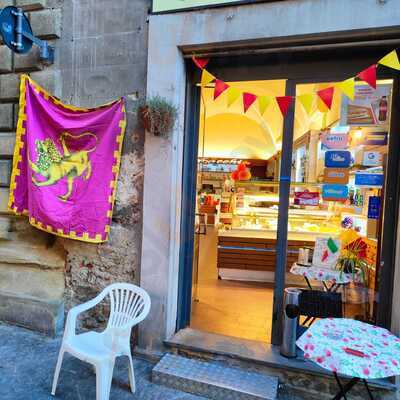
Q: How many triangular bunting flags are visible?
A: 12